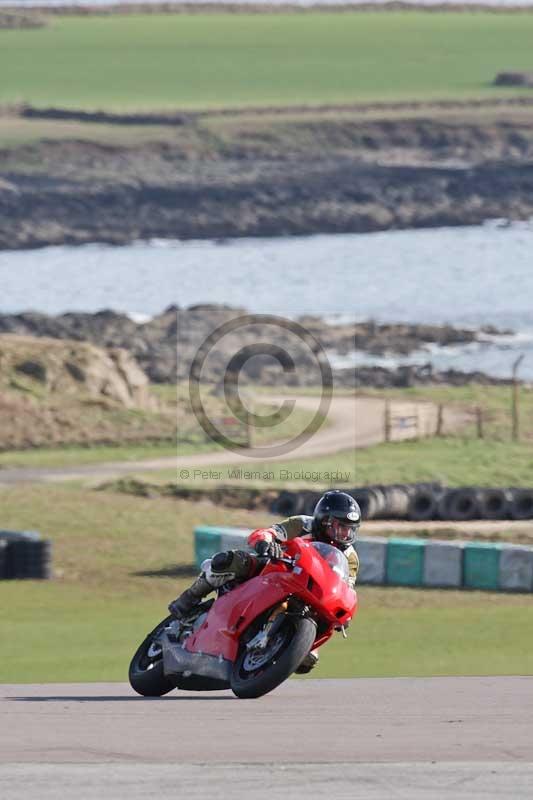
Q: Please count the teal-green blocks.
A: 3